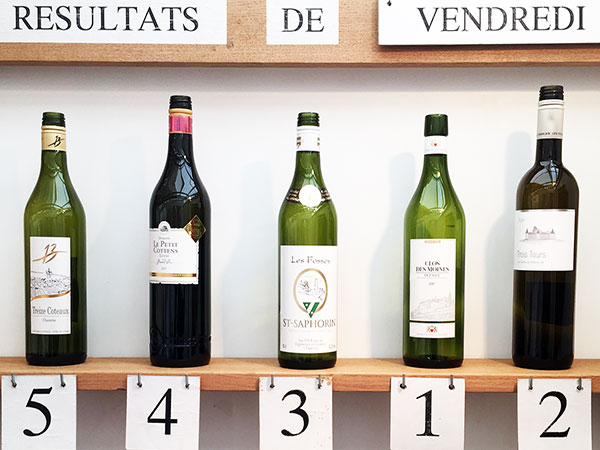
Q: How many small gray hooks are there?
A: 10